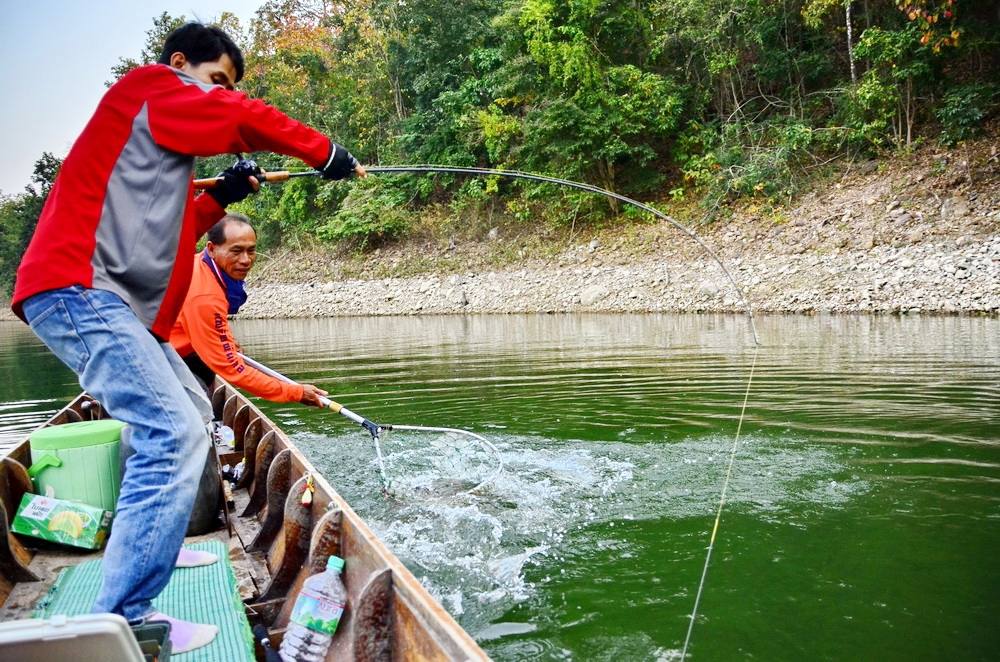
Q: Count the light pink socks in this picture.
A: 2